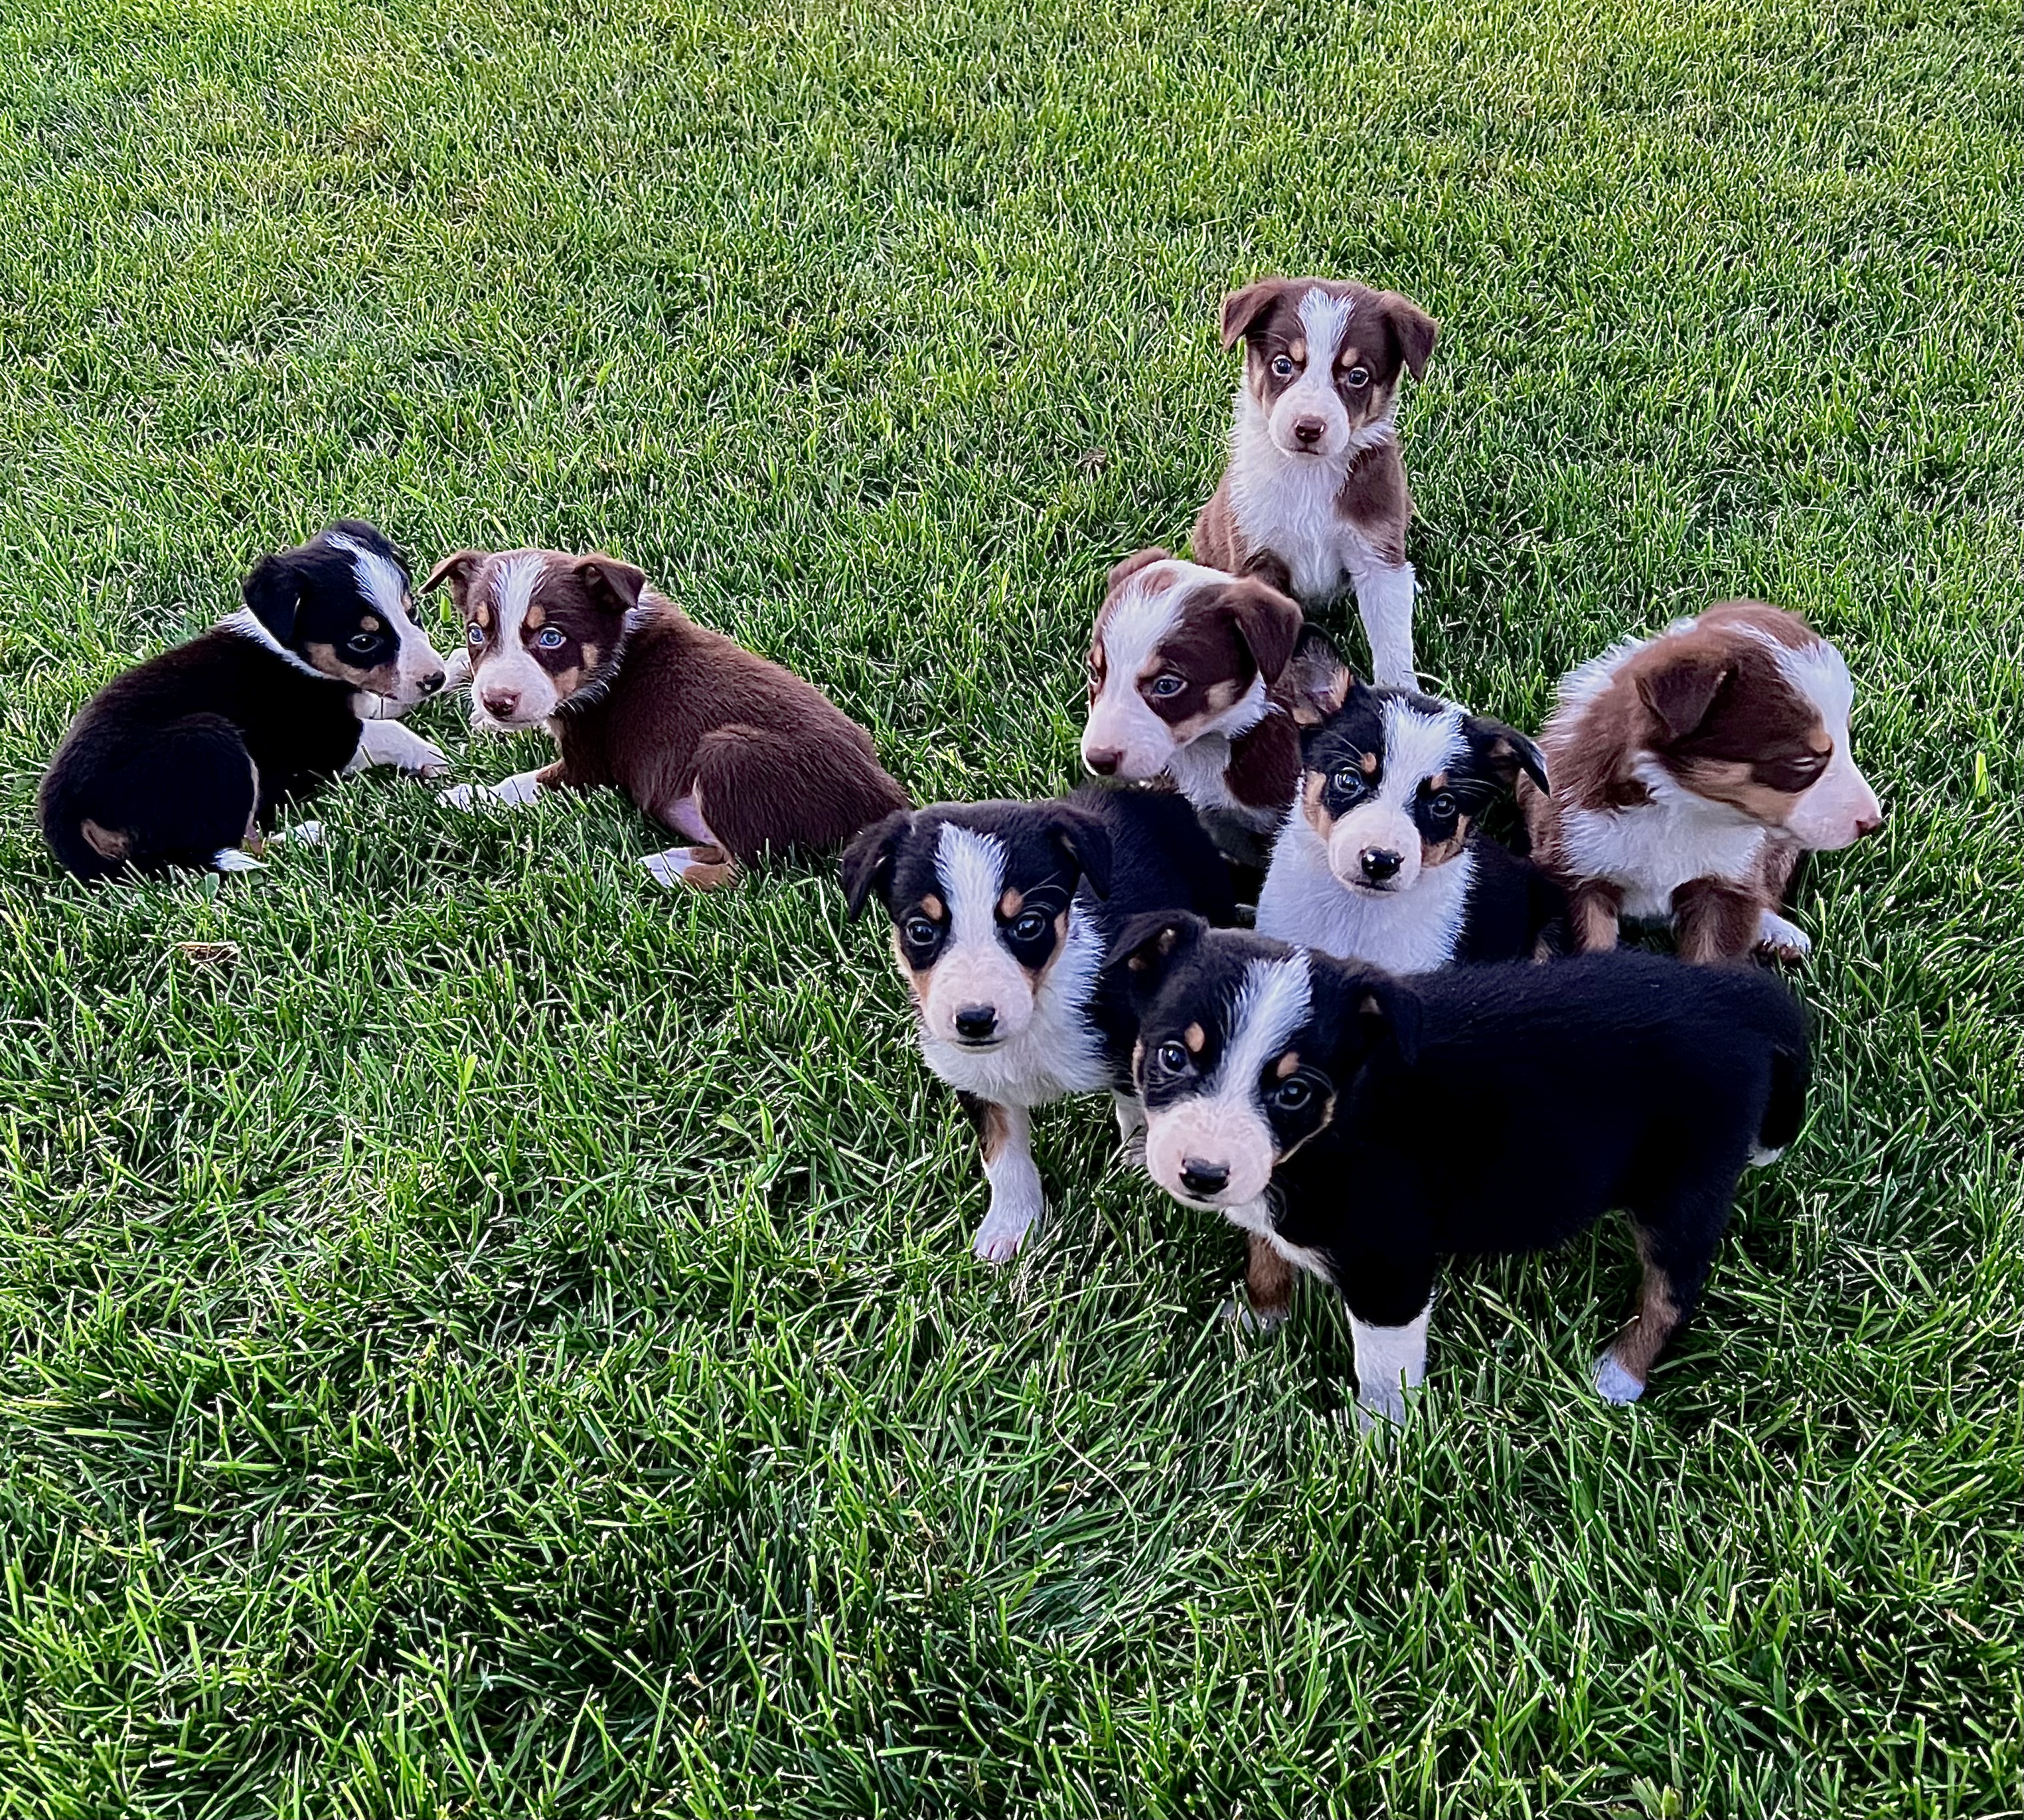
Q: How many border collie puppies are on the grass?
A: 8